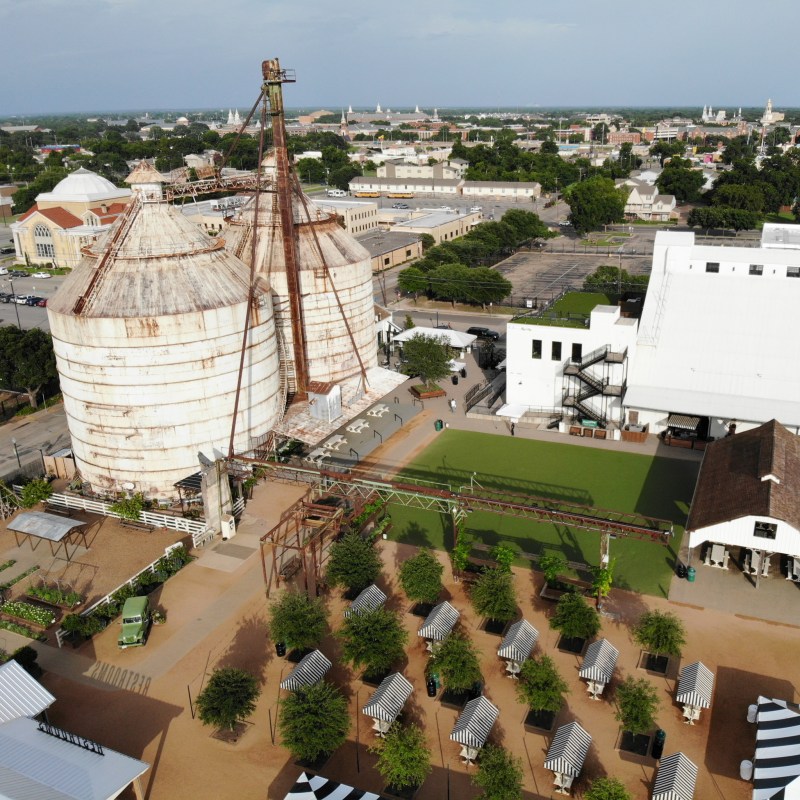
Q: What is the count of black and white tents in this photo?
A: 12